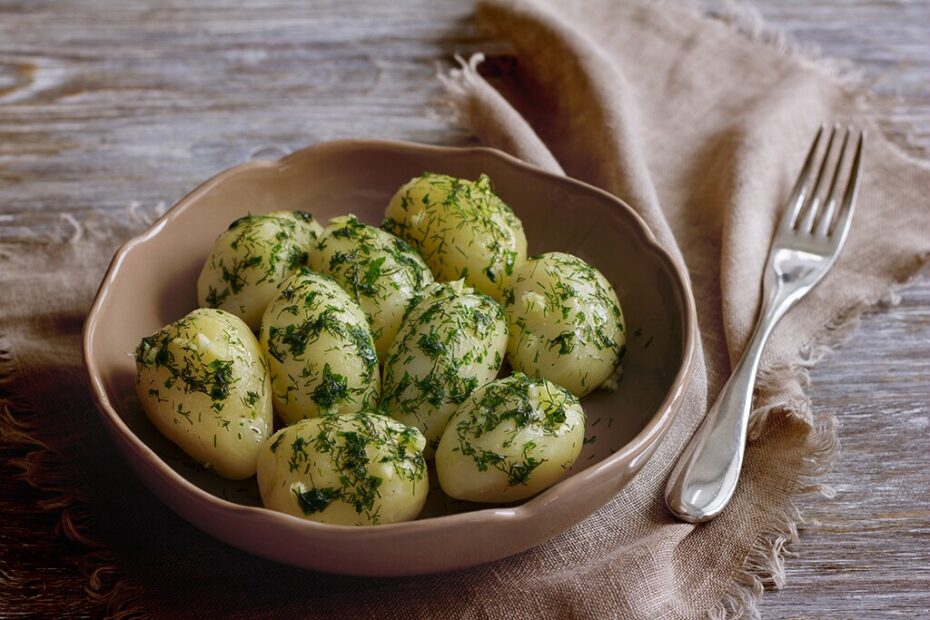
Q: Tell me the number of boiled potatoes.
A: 9